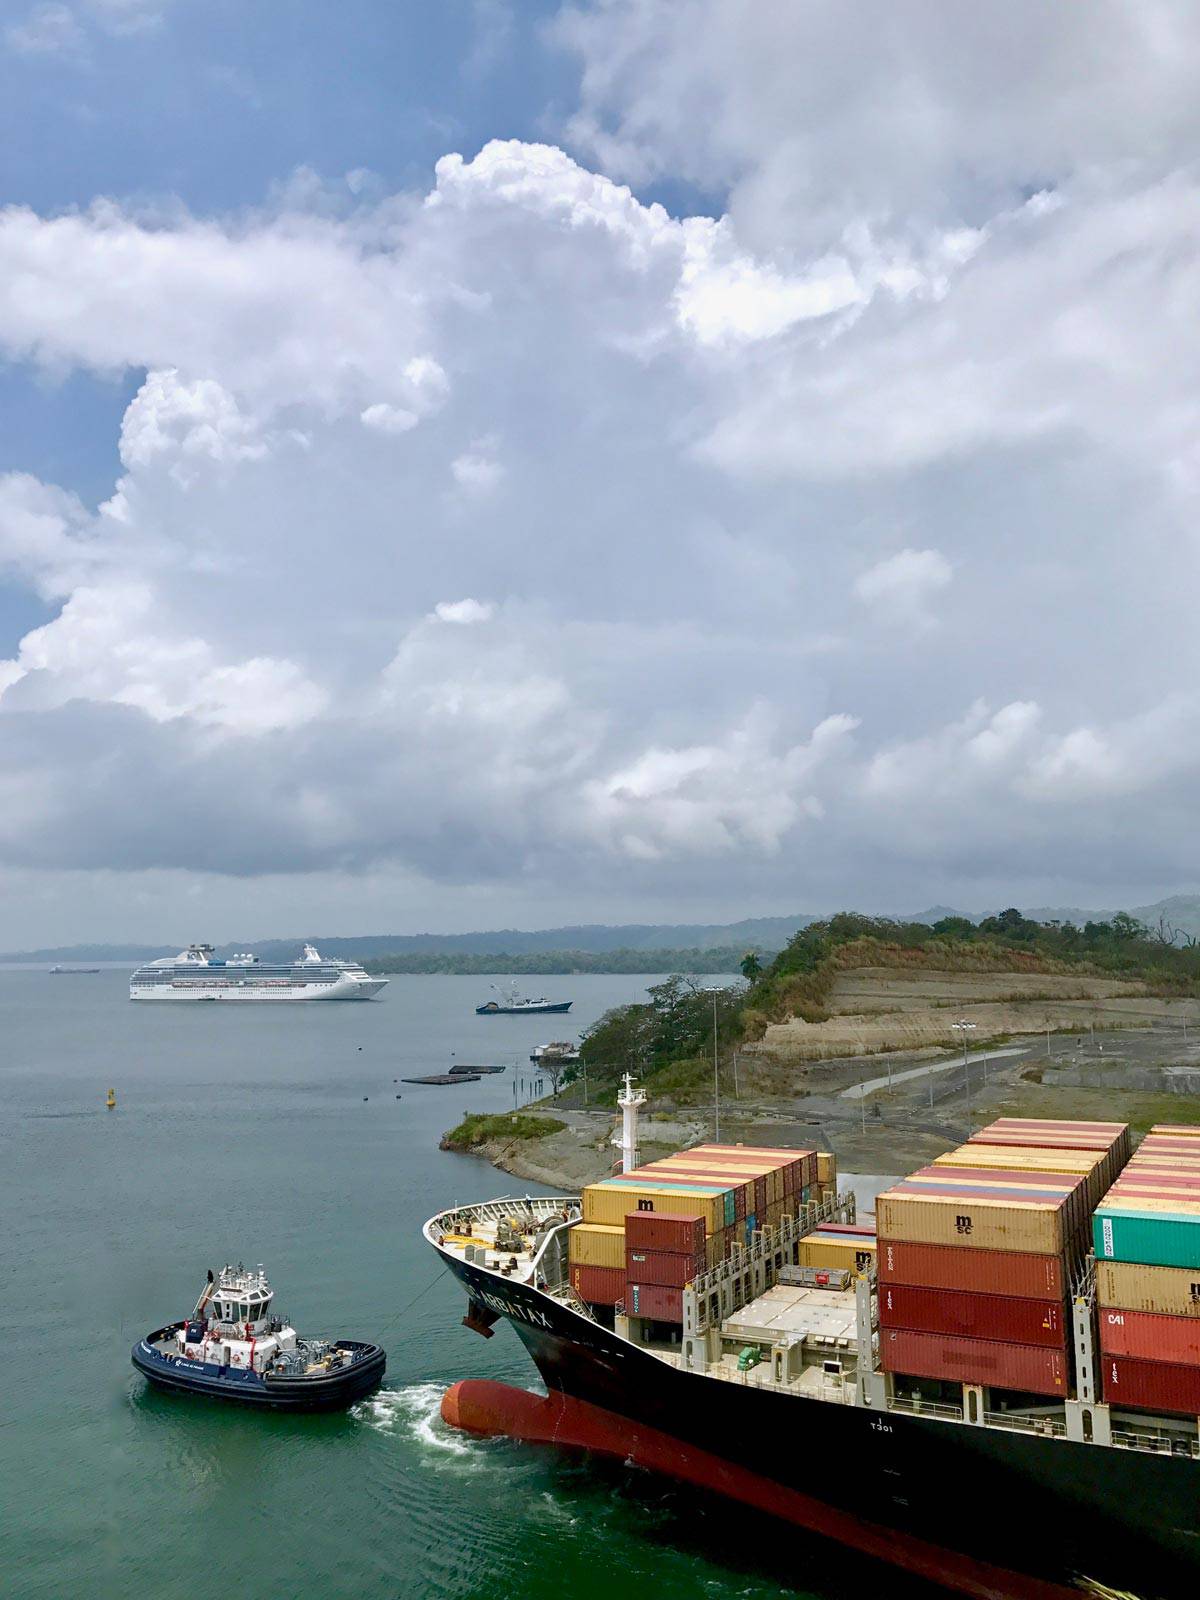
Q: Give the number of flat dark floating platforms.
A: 2